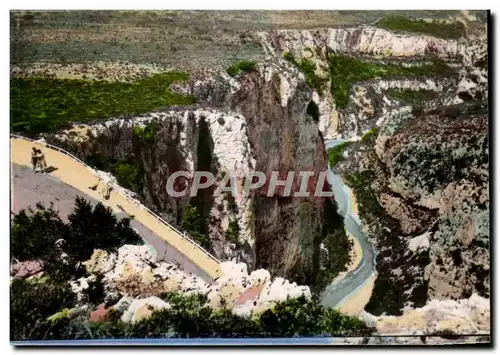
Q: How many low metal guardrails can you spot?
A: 1